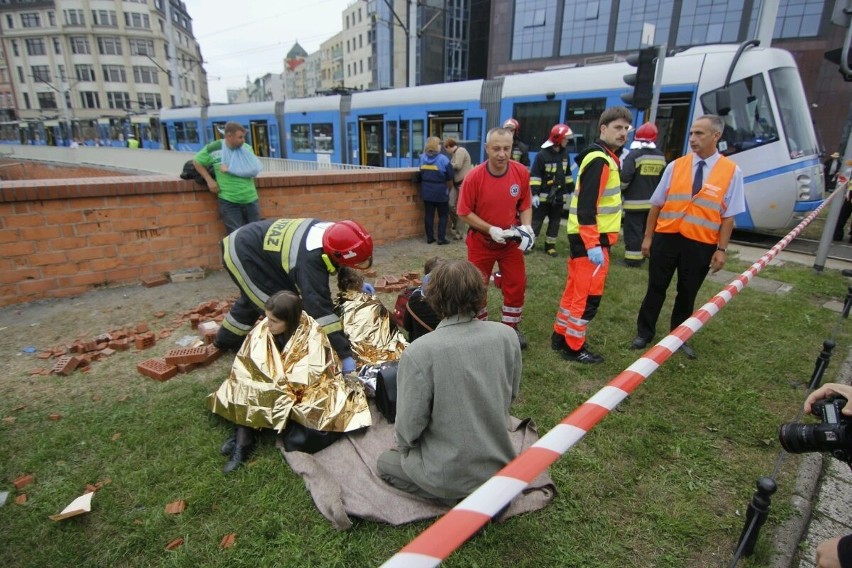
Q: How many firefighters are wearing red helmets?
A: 4